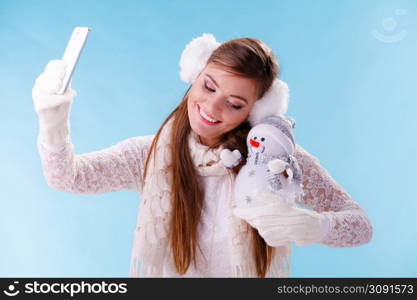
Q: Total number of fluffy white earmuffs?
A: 2